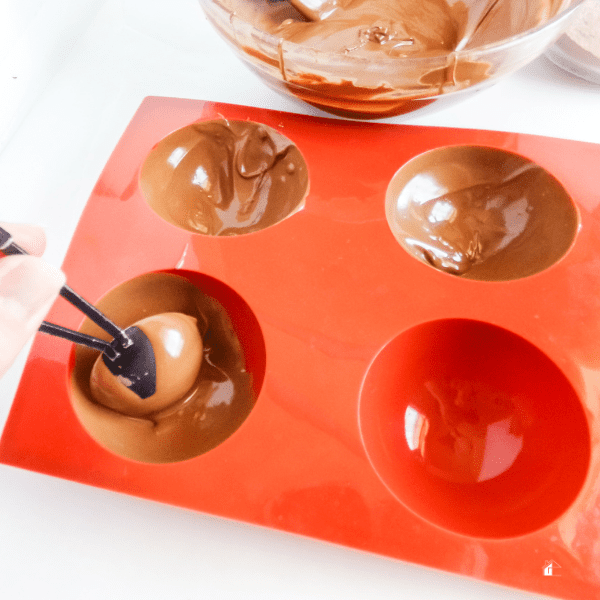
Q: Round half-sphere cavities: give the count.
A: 4